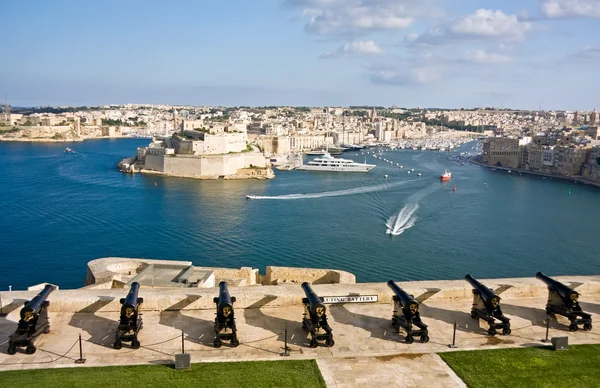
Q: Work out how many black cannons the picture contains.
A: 7